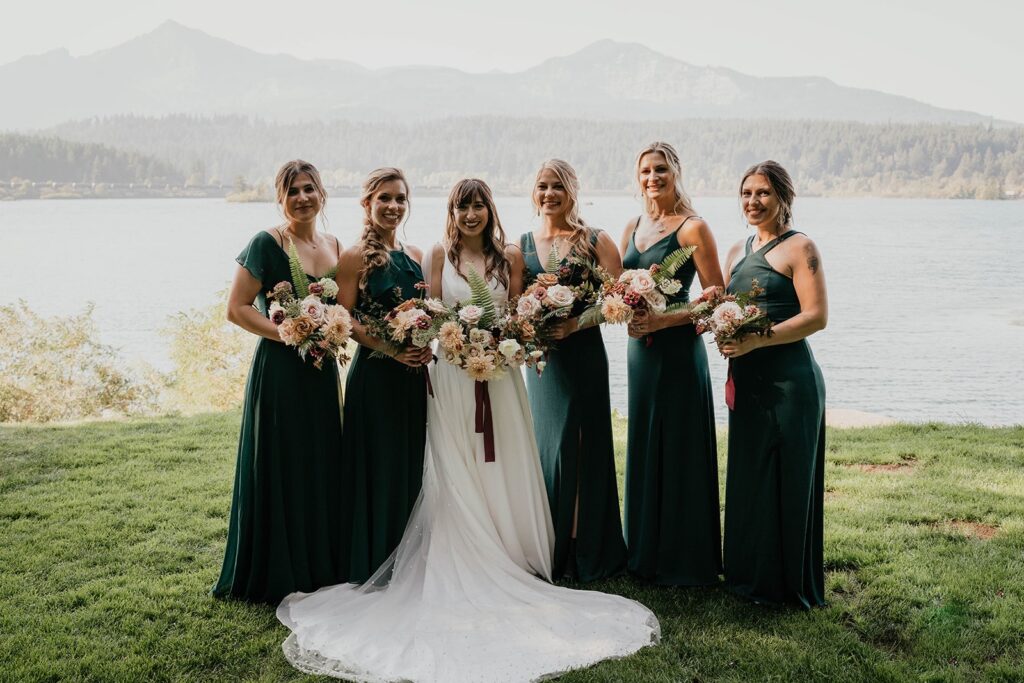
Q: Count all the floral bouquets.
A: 6